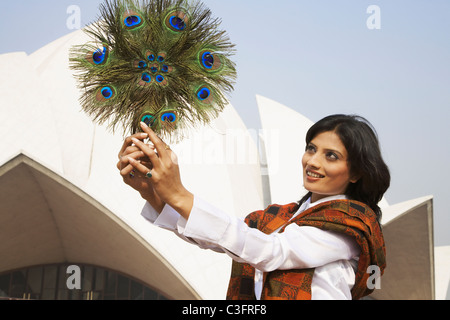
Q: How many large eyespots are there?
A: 8